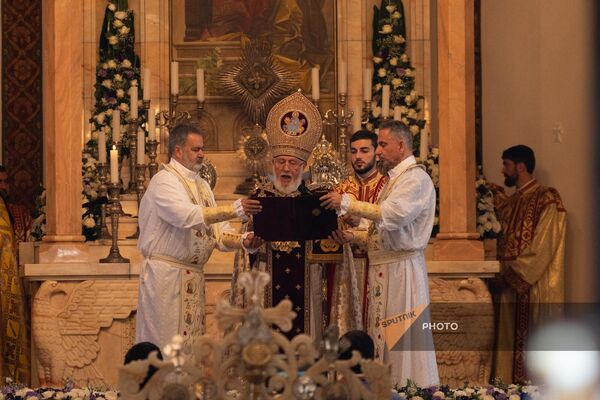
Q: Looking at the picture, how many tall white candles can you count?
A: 15